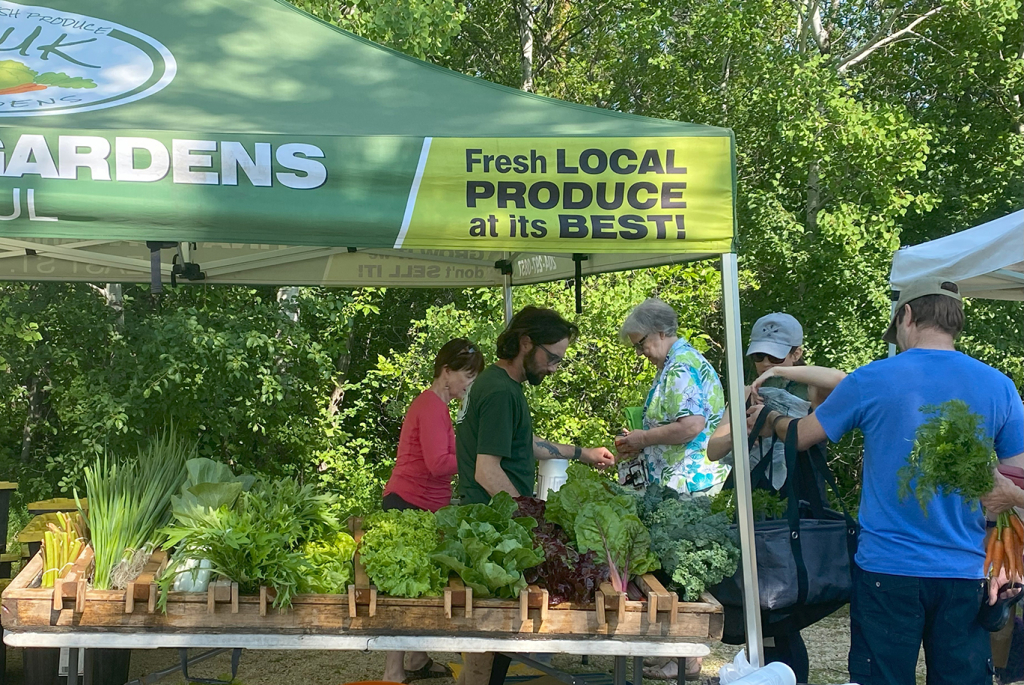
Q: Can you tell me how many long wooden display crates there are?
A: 1